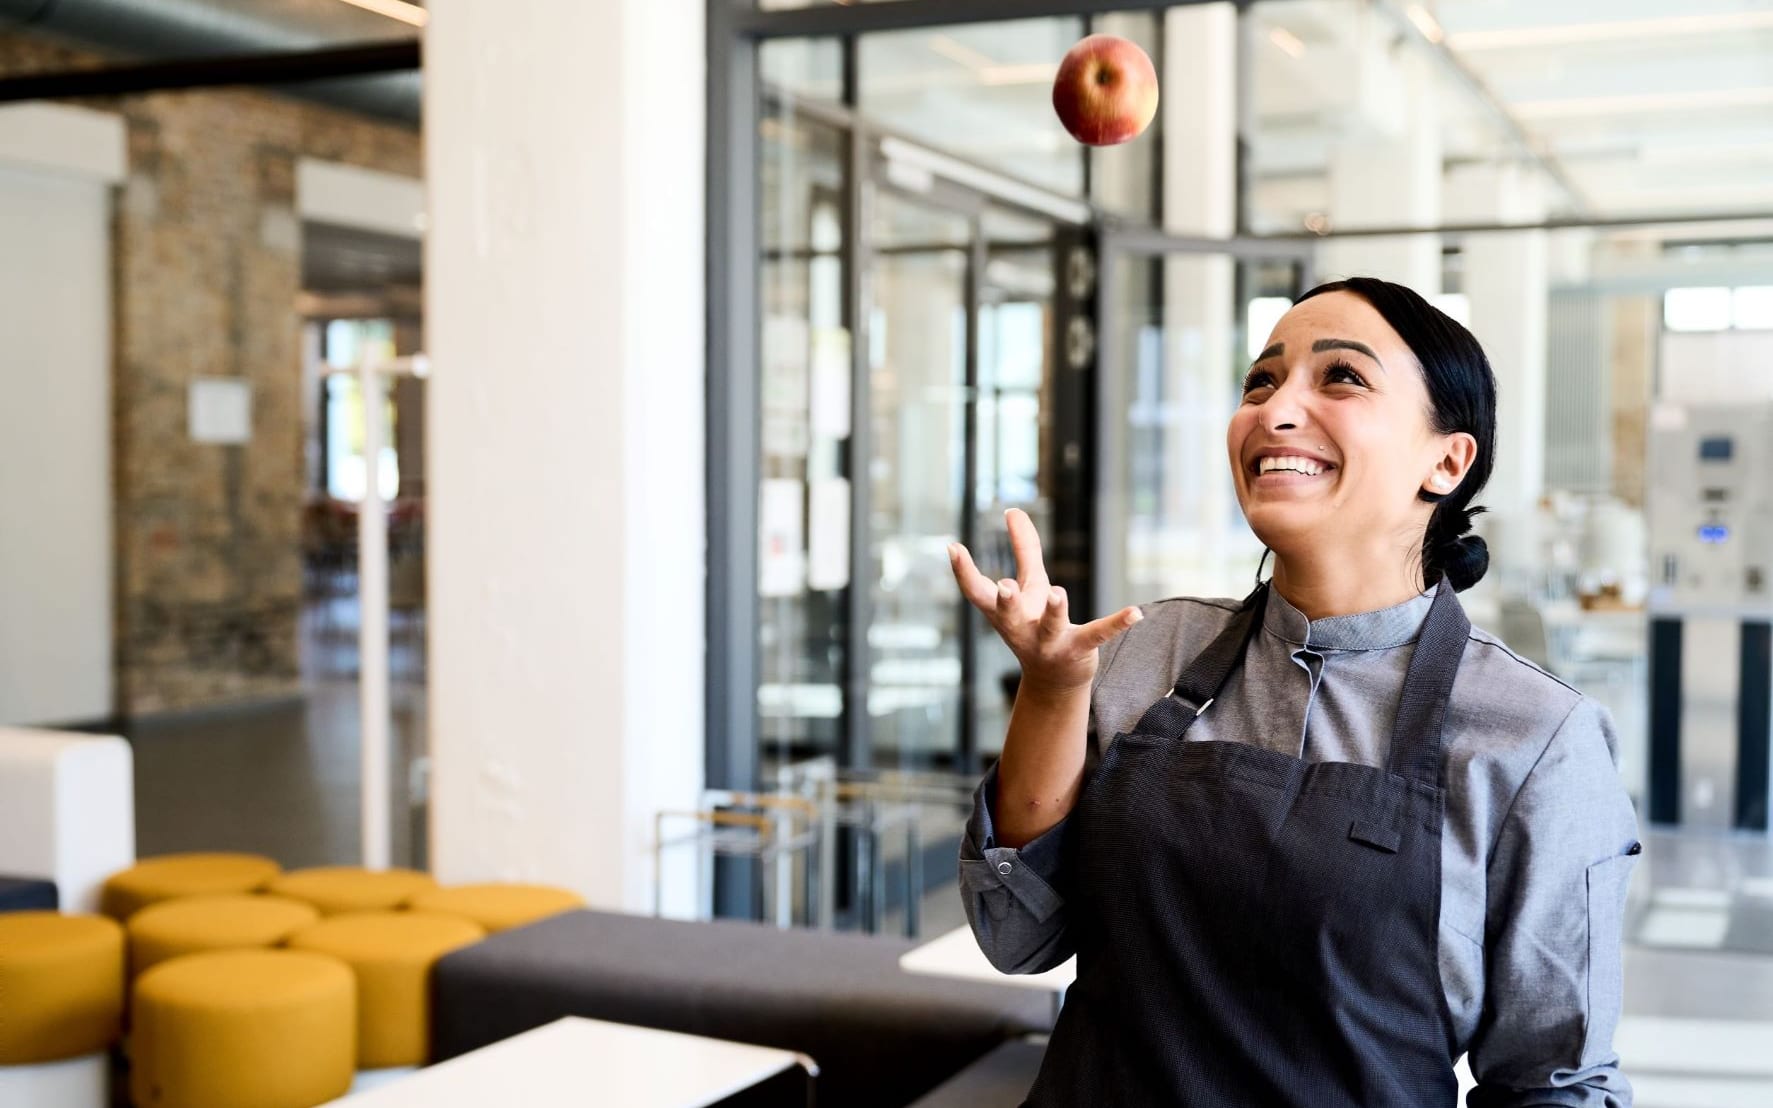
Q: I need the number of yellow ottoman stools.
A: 7